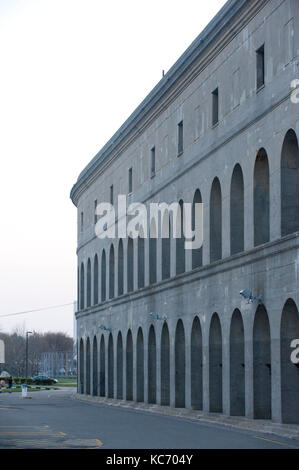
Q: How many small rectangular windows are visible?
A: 8